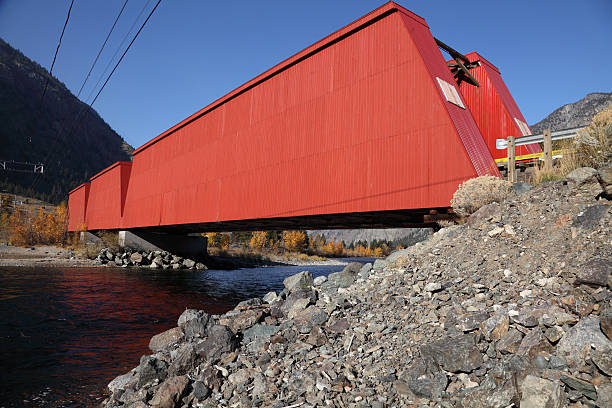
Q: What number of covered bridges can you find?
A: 1